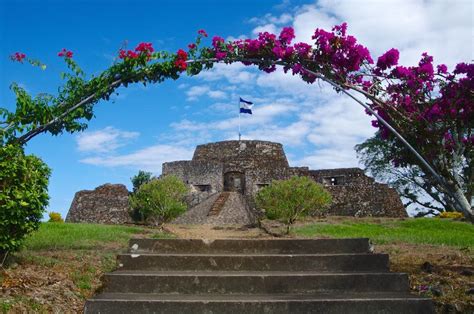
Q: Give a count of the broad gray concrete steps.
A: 4